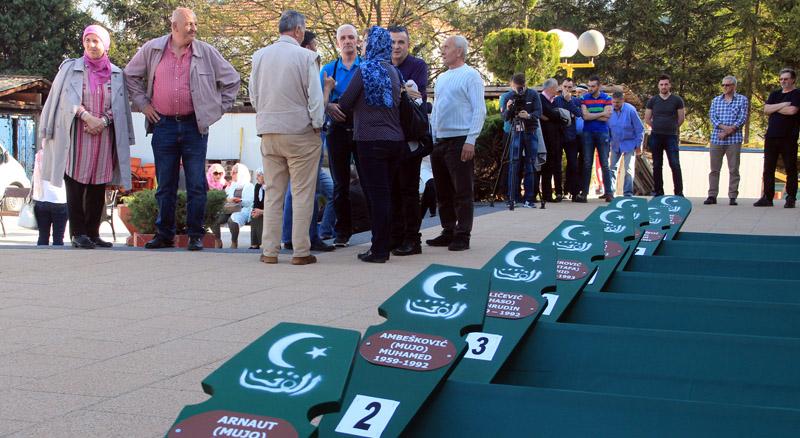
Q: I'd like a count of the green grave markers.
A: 8